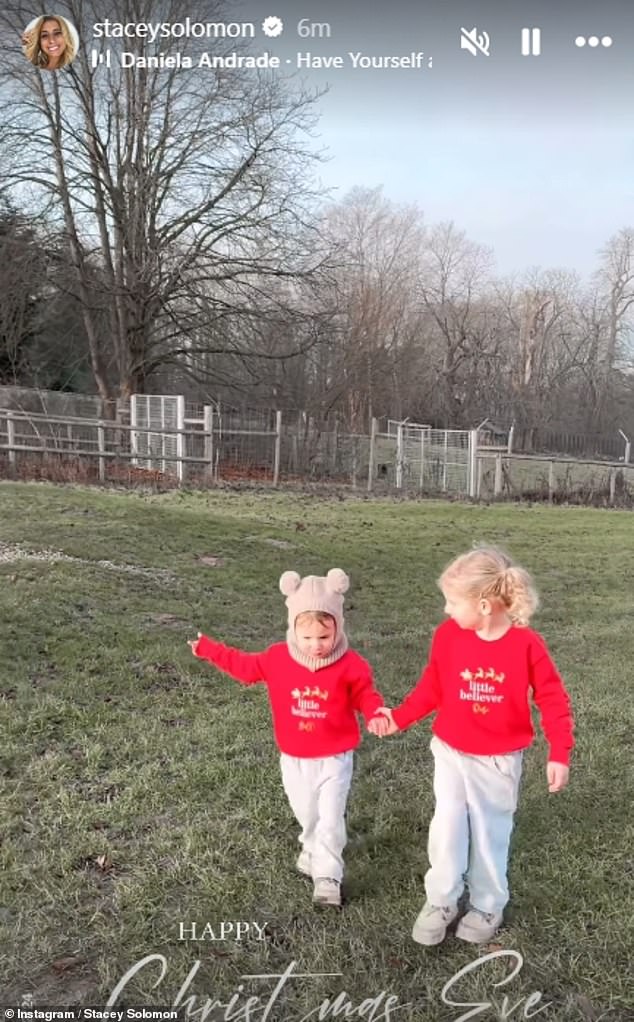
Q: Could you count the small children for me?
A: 2